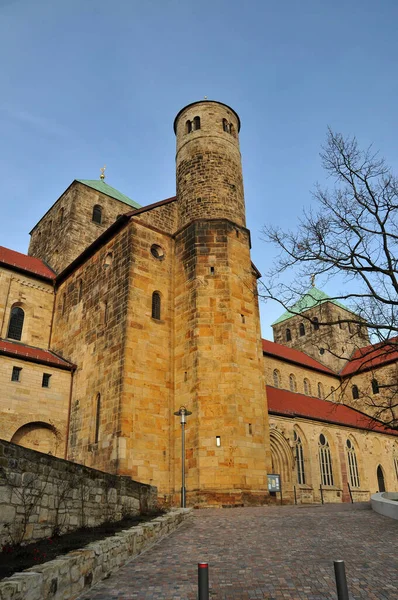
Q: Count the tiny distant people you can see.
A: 0